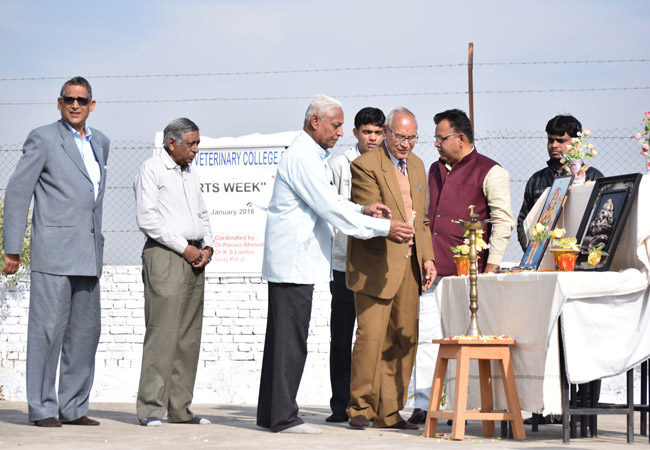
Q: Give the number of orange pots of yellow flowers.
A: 2